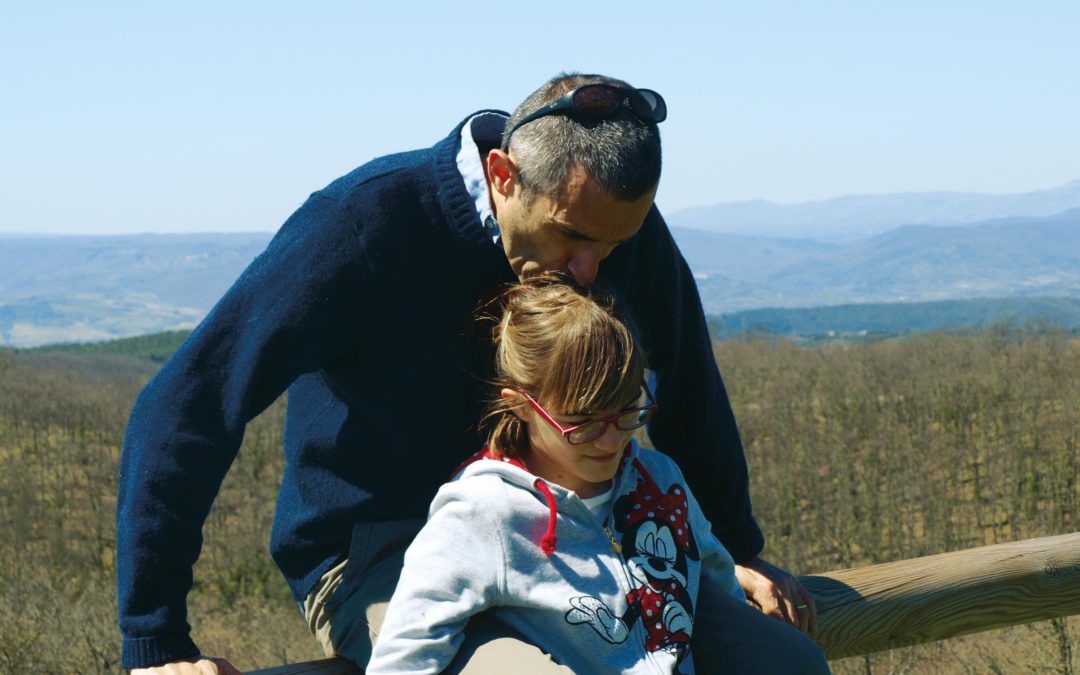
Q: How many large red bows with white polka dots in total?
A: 1